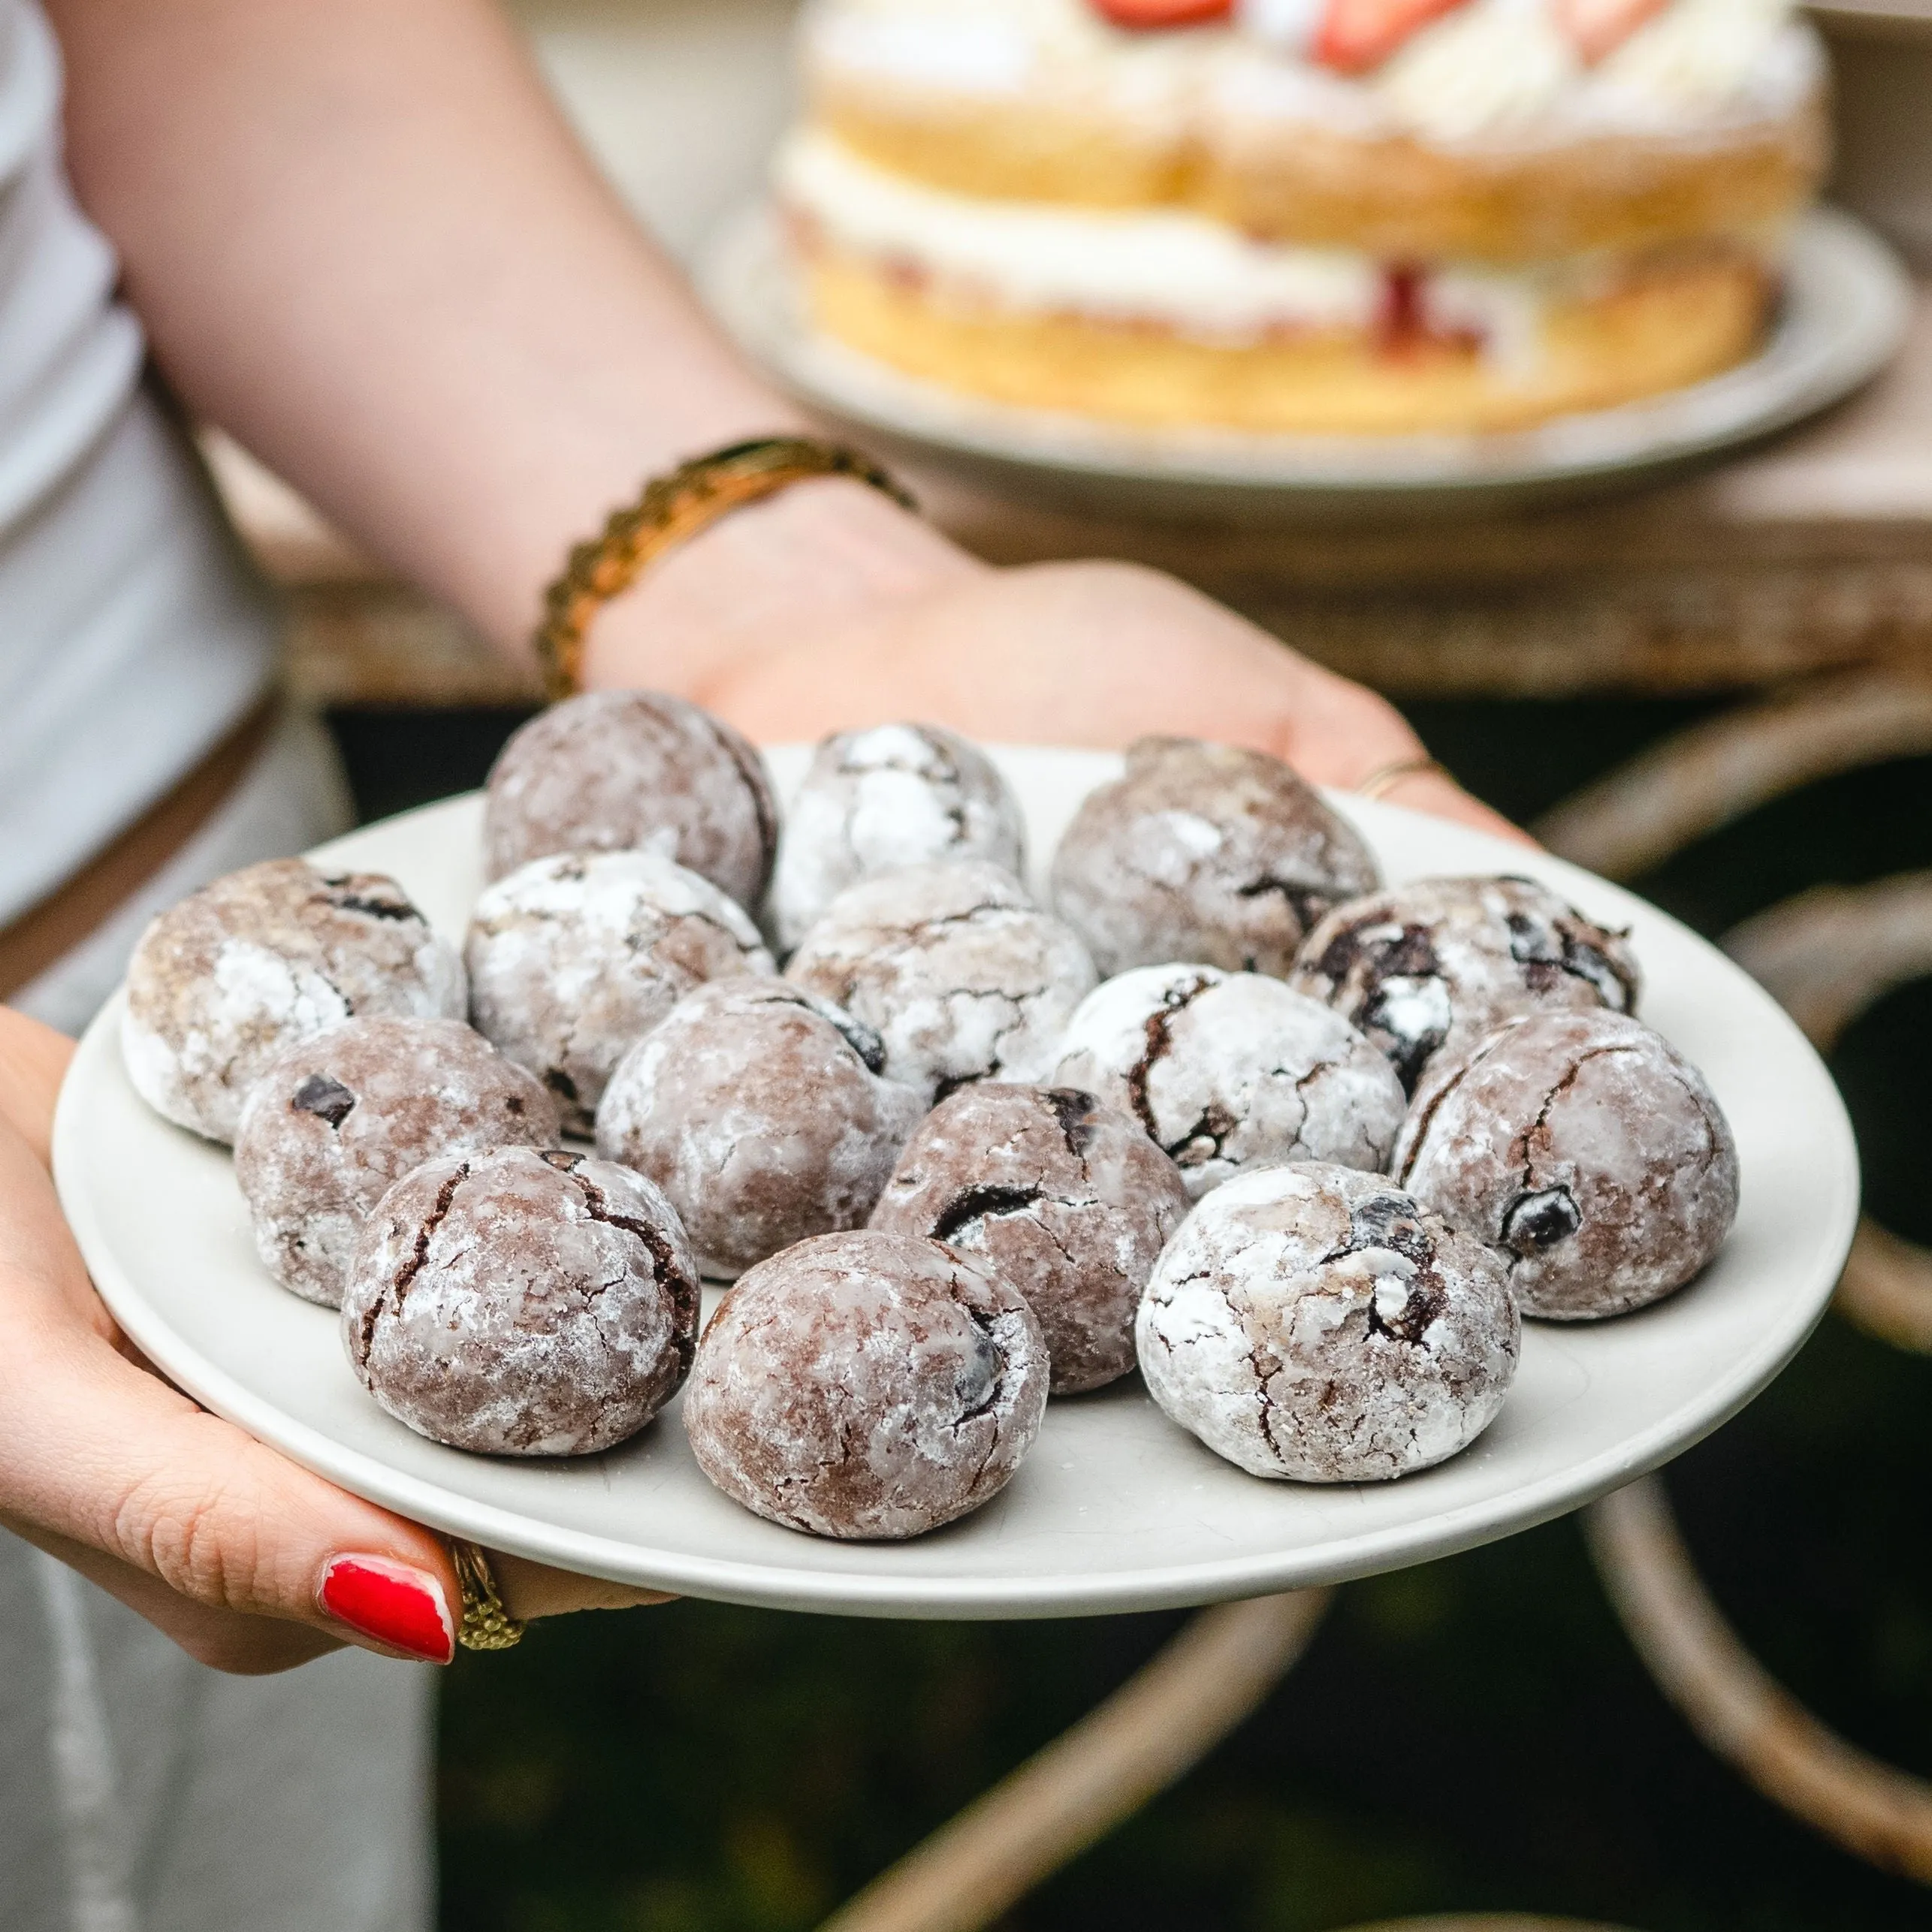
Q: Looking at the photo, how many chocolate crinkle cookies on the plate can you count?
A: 15